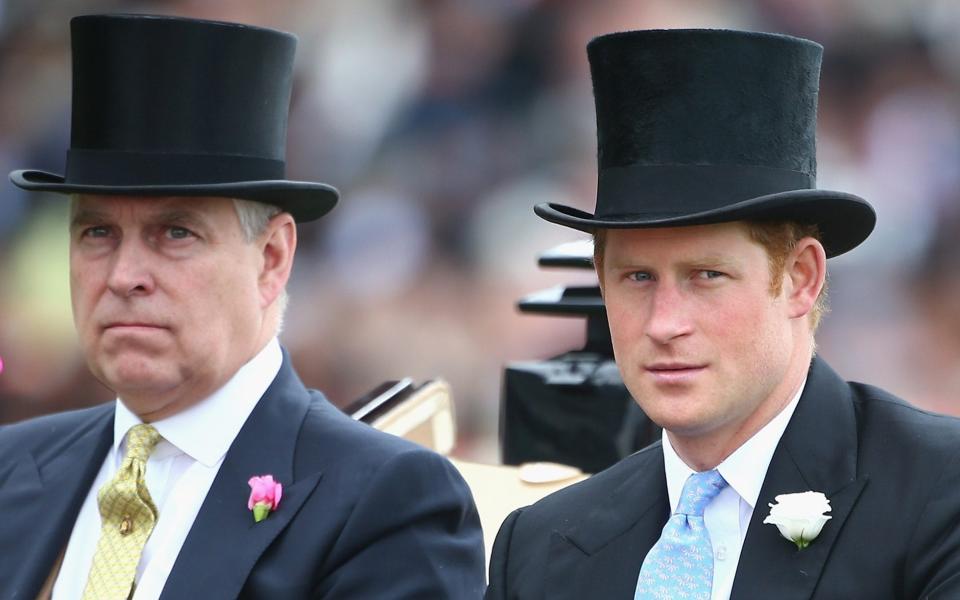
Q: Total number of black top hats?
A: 2